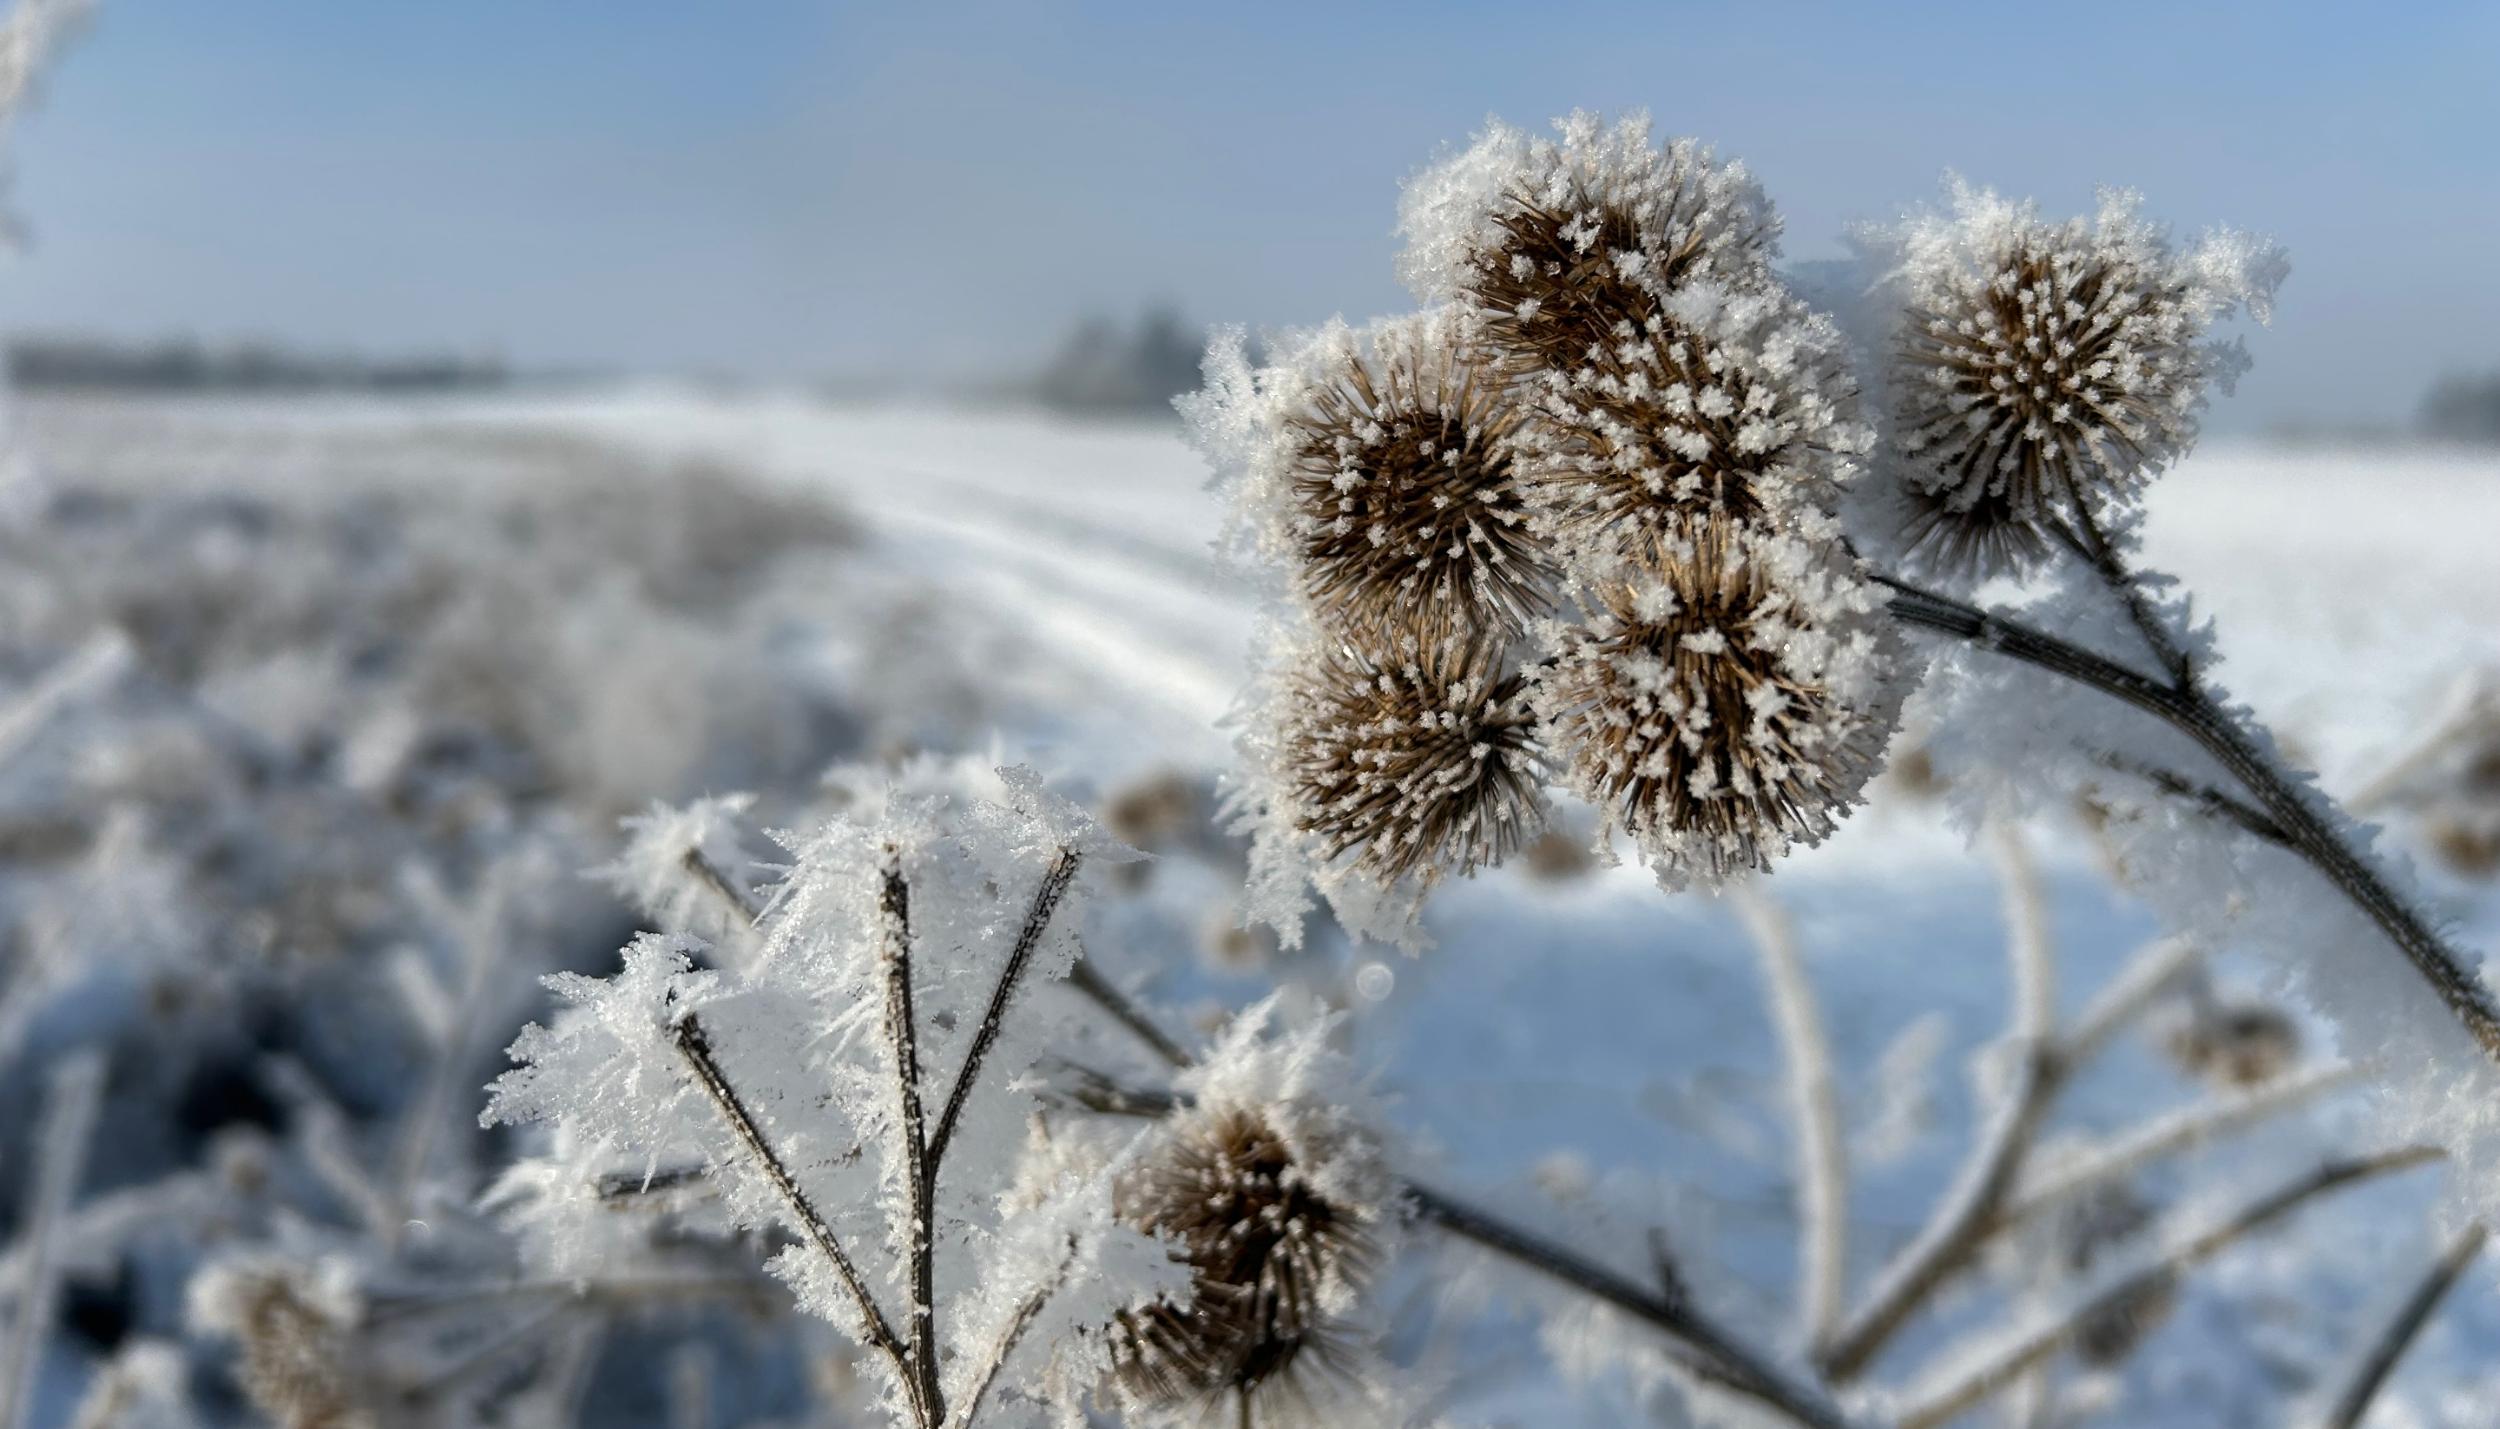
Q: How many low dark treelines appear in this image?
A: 3